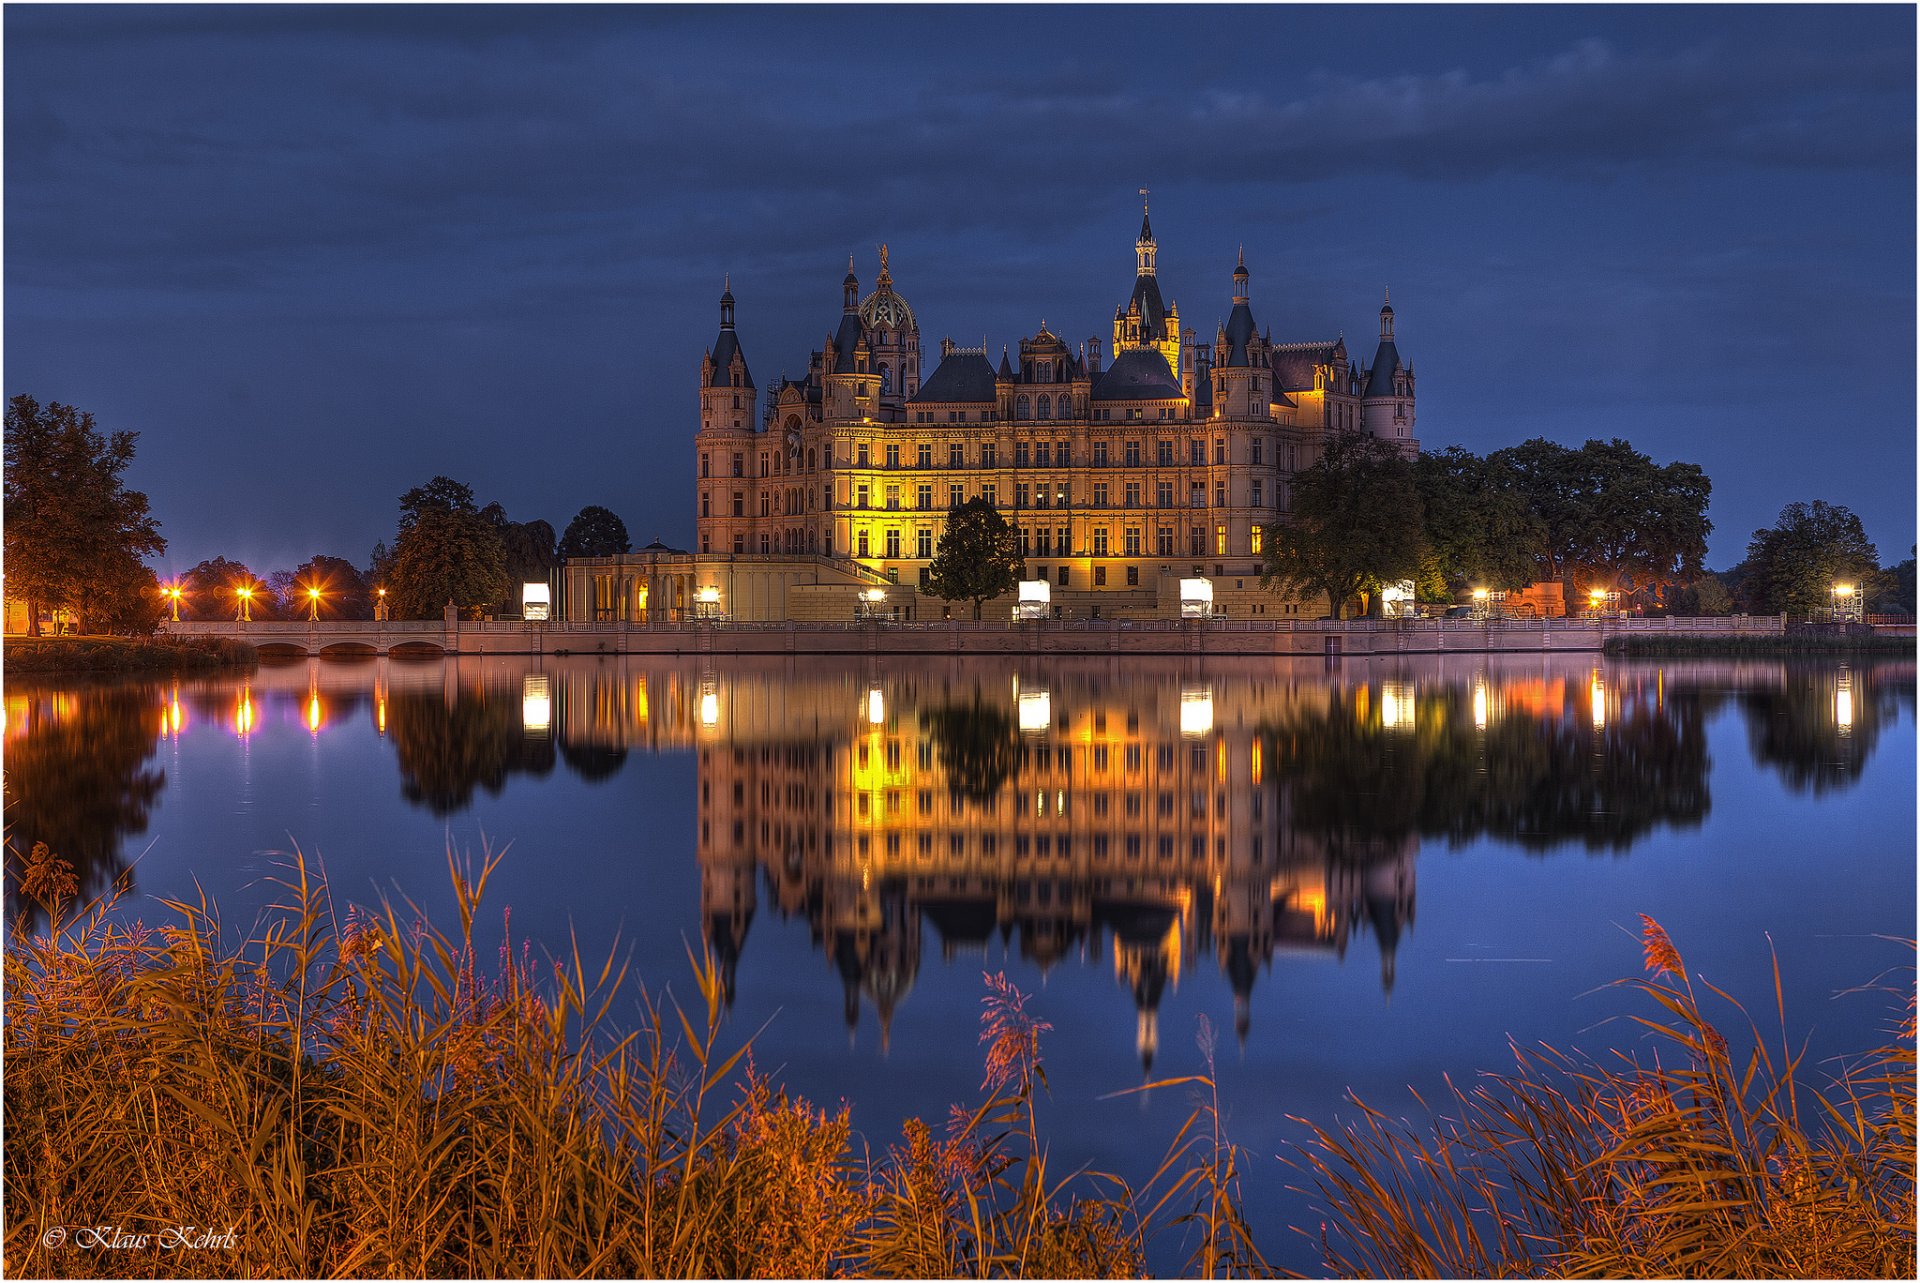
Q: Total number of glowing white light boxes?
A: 4